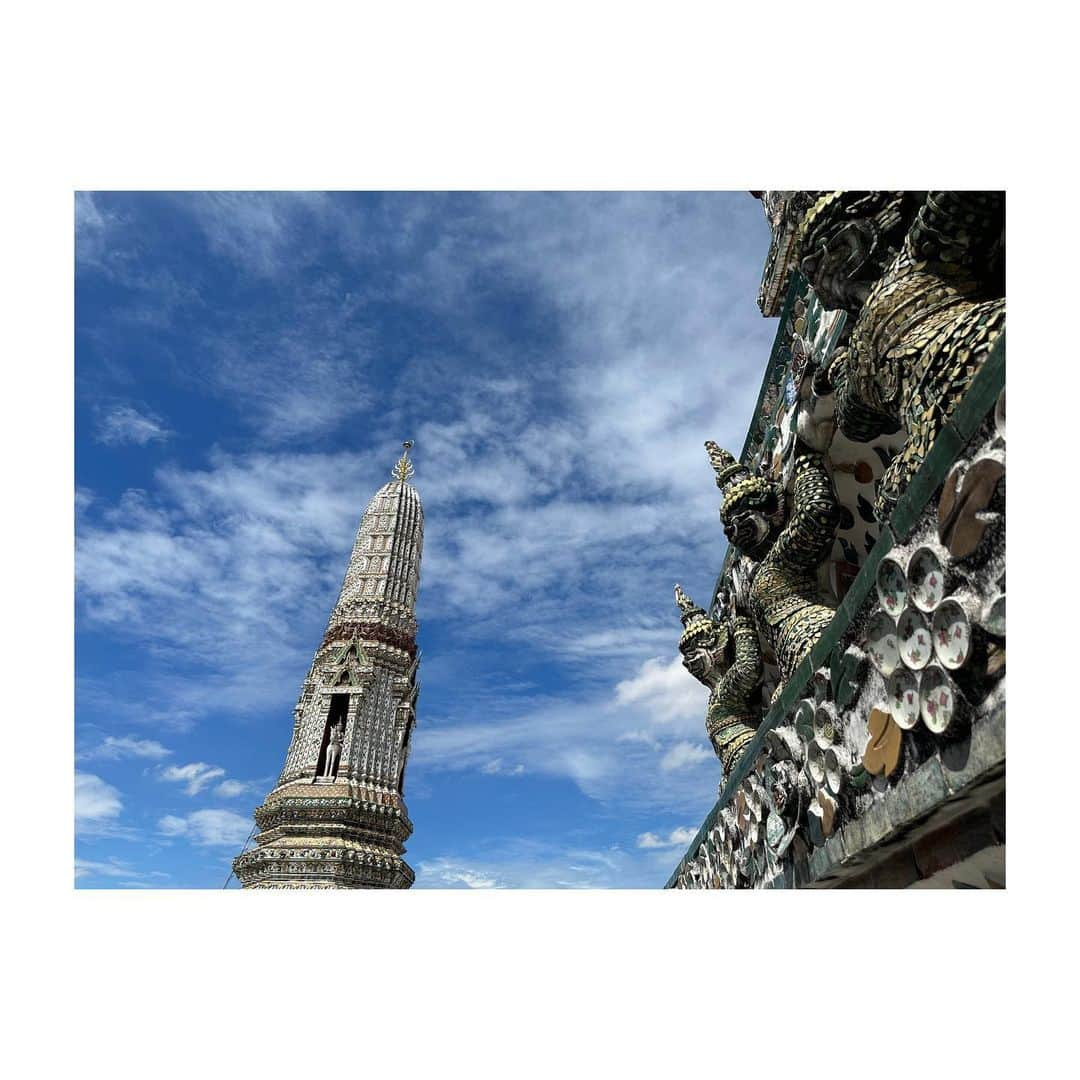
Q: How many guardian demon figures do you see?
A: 3